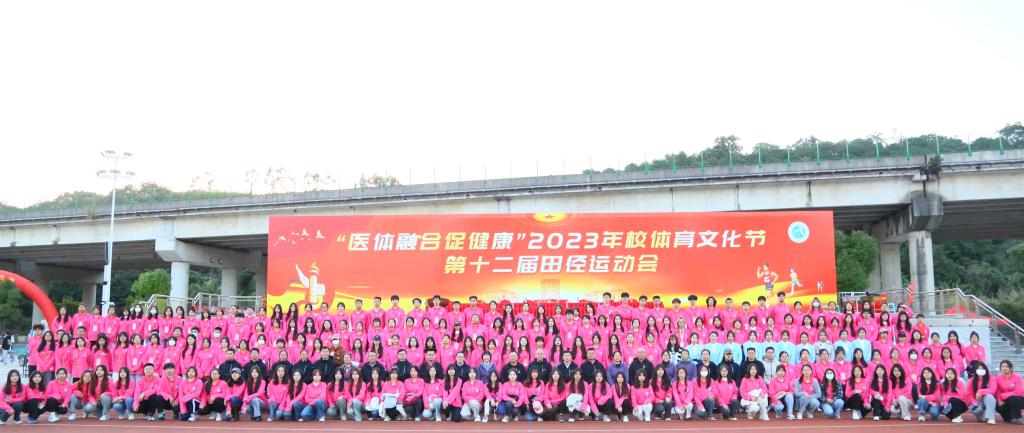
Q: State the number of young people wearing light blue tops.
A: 9